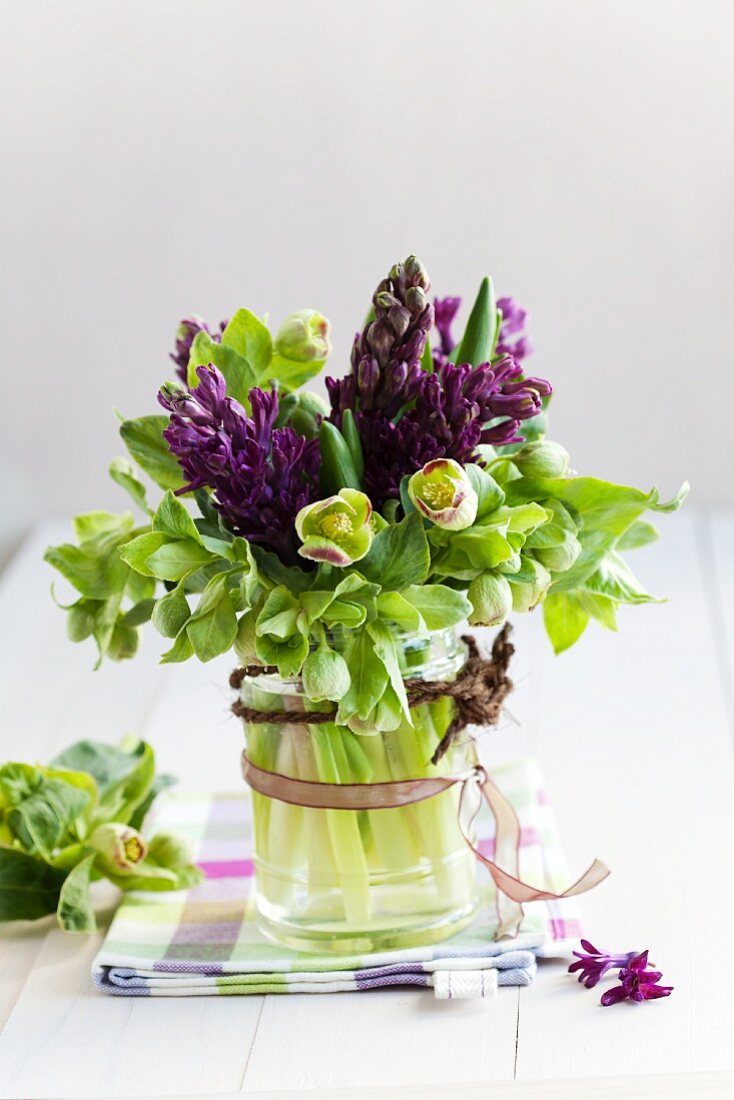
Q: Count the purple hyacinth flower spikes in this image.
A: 5